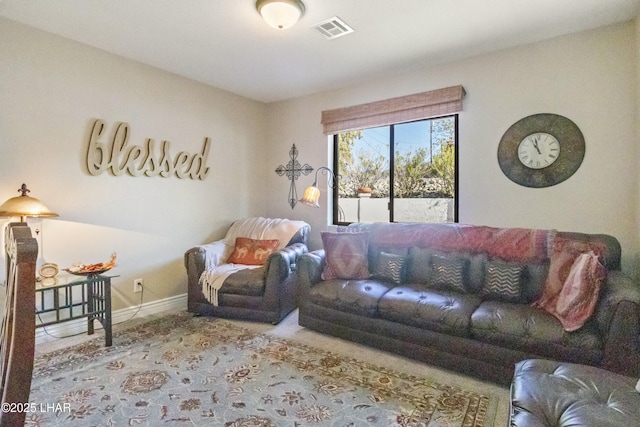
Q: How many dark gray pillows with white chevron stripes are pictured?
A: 3